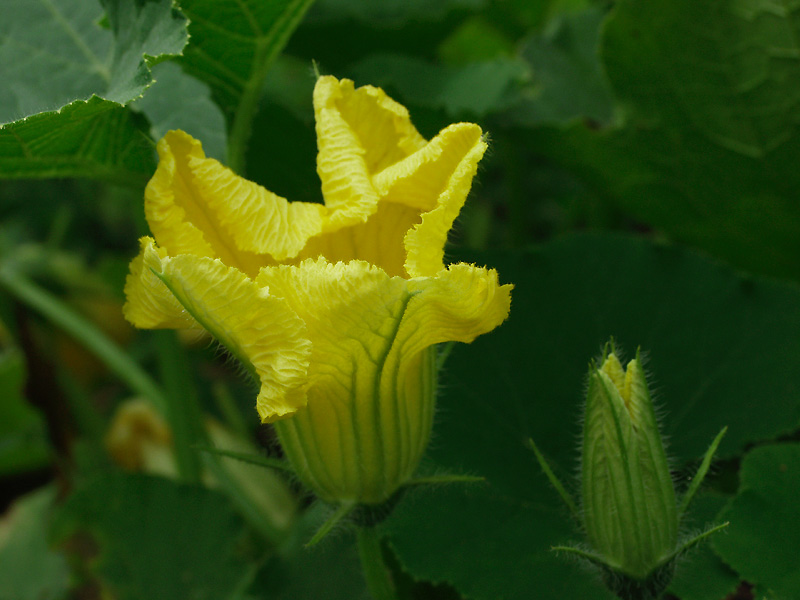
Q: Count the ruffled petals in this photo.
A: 5